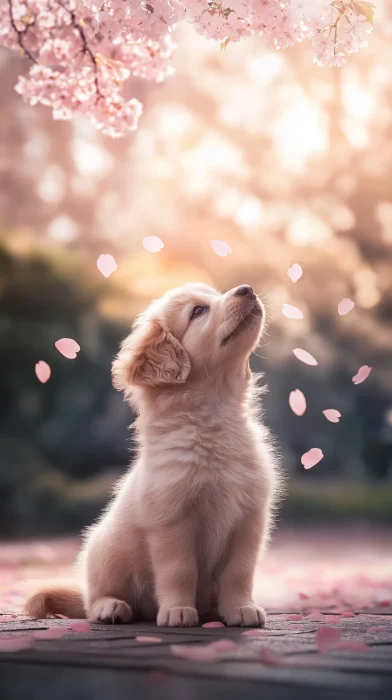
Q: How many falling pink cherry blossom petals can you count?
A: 13